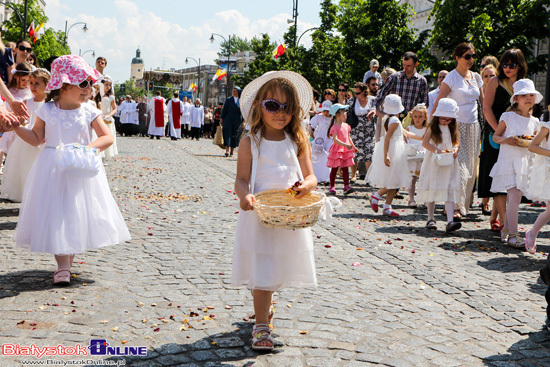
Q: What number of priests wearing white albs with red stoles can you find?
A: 2